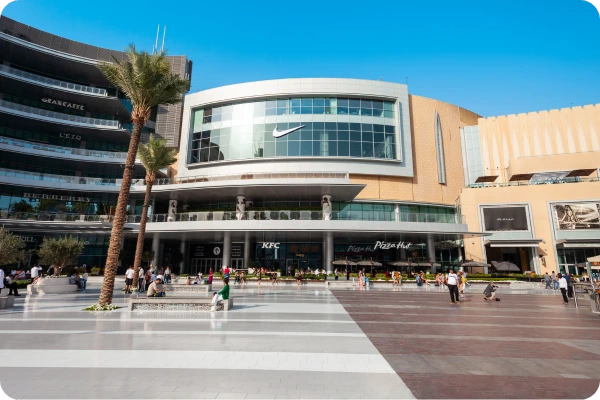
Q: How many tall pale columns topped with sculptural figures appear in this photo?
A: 3